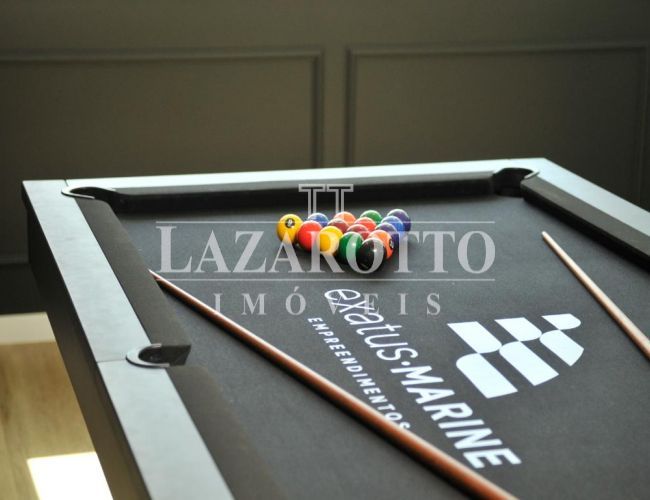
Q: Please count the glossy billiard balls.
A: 15